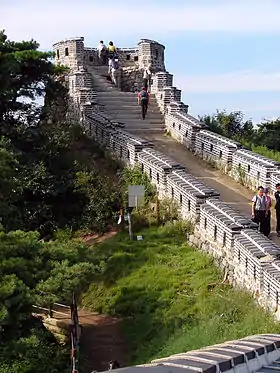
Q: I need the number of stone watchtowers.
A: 2